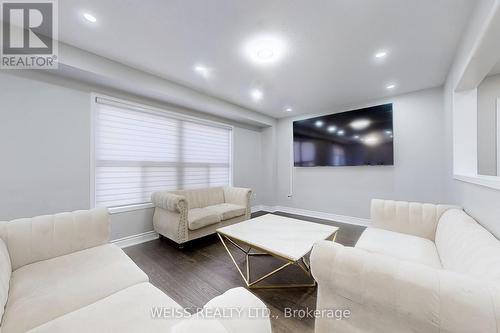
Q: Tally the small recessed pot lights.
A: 6